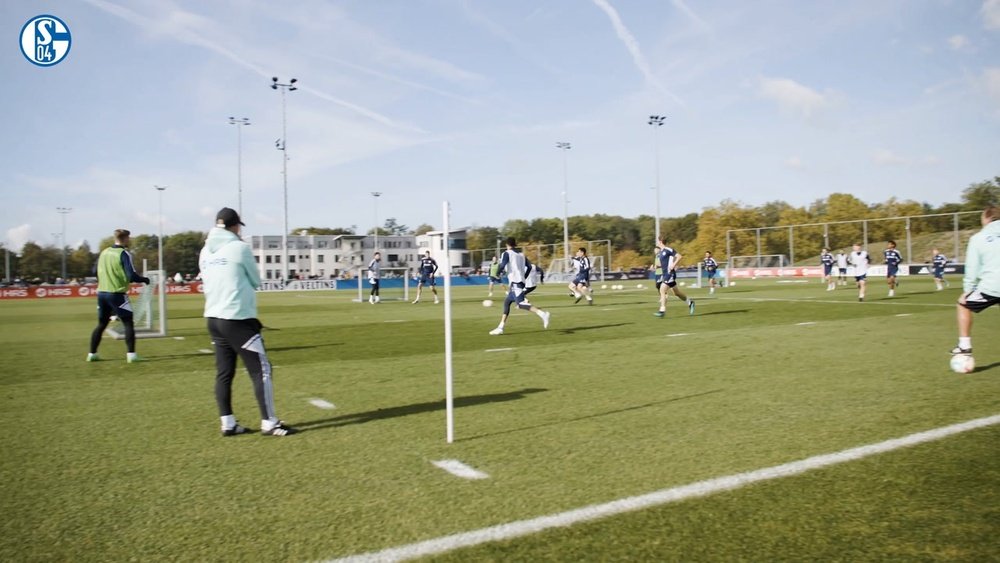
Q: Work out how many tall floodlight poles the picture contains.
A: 7